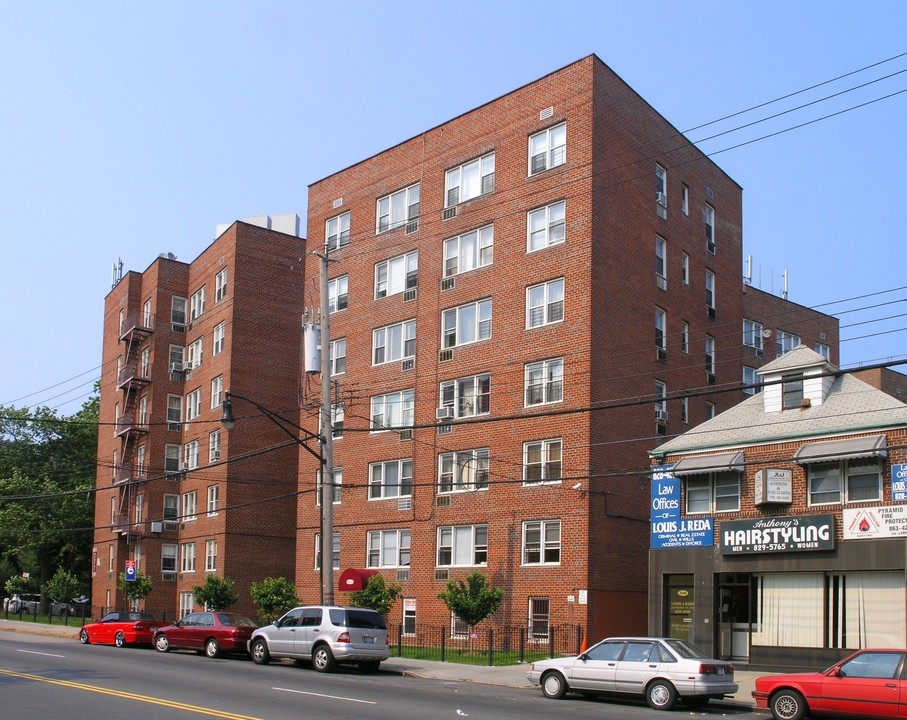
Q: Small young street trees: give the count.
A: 7